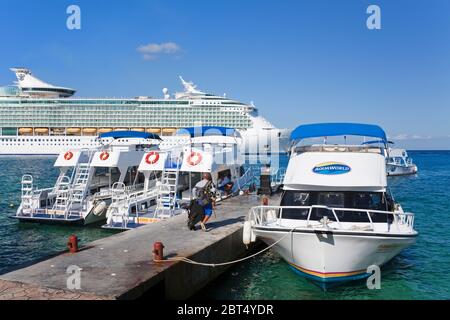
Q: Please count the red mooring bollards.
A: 3